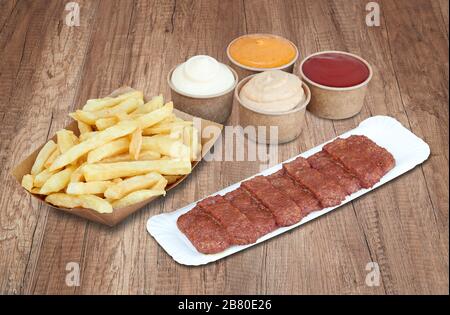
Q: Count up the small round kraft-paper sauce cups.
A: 4